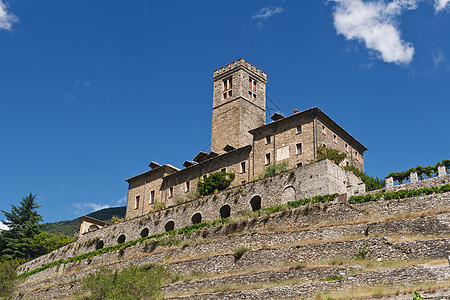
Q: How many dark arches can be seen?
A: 7